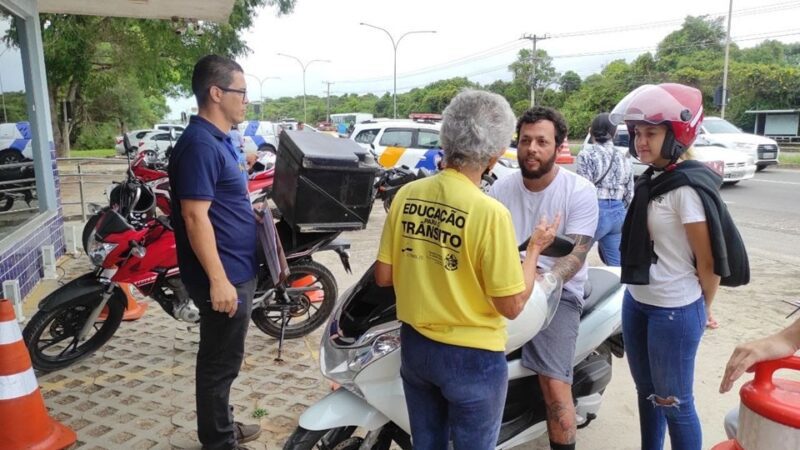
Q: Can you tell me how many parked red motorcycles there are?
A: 2